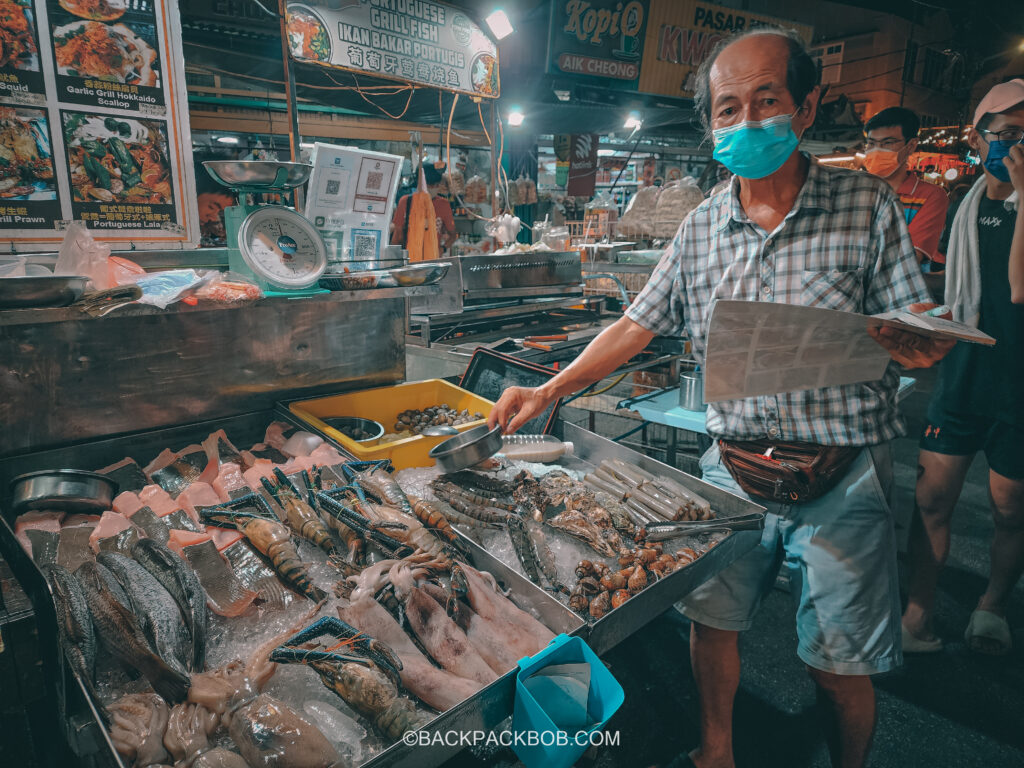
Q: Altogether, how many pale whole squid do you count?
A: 4